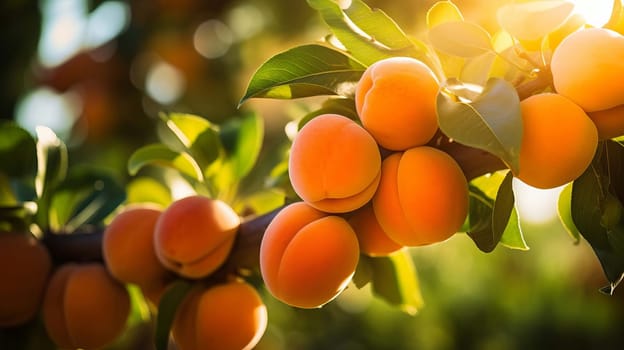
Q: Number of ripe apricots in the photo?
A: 13